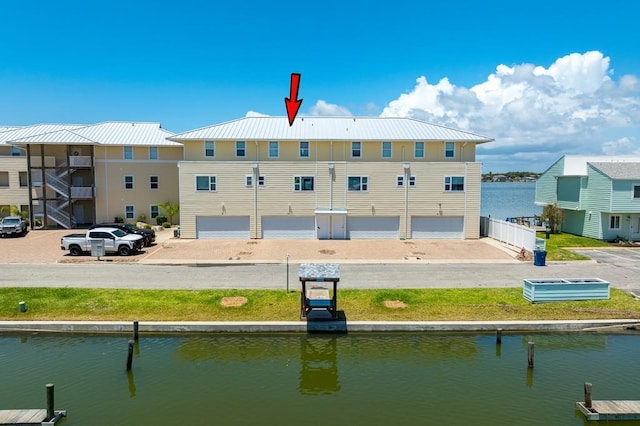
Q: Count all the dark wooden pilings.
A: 6